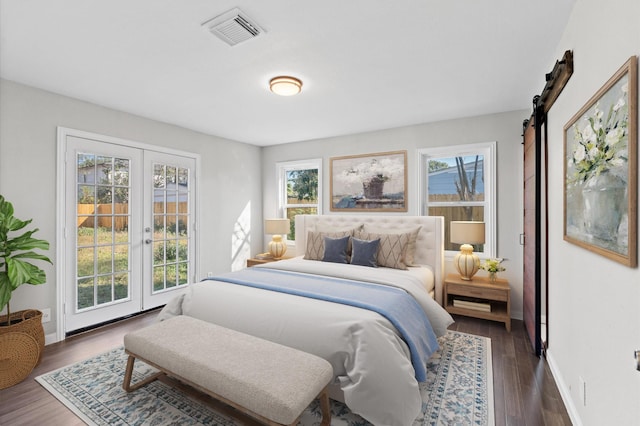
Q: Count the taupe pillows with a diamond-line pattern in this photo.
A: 2